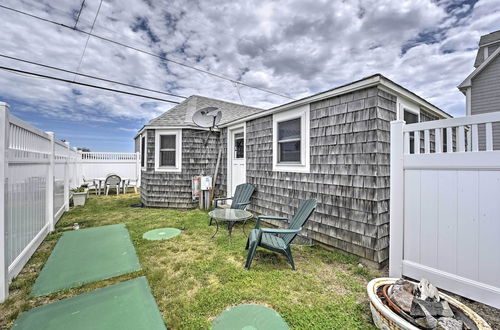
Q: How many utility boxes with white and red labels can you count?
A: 2